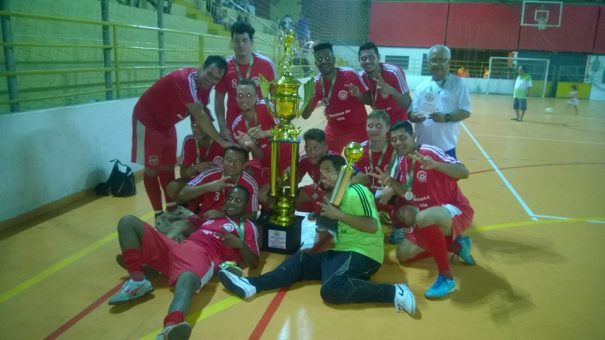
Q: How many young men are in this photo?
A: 12